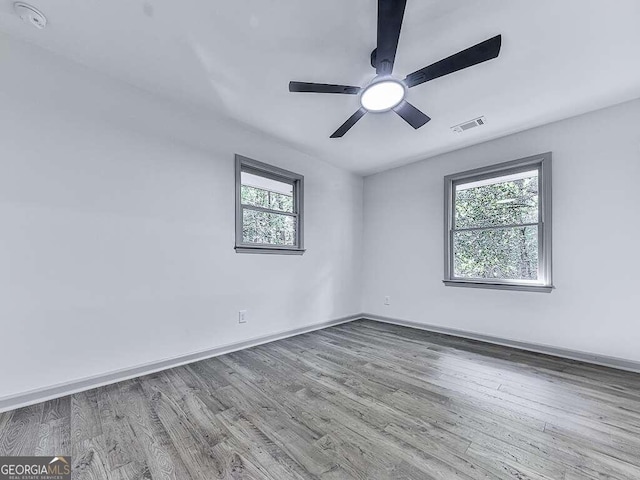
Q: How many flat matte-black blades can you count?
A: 5